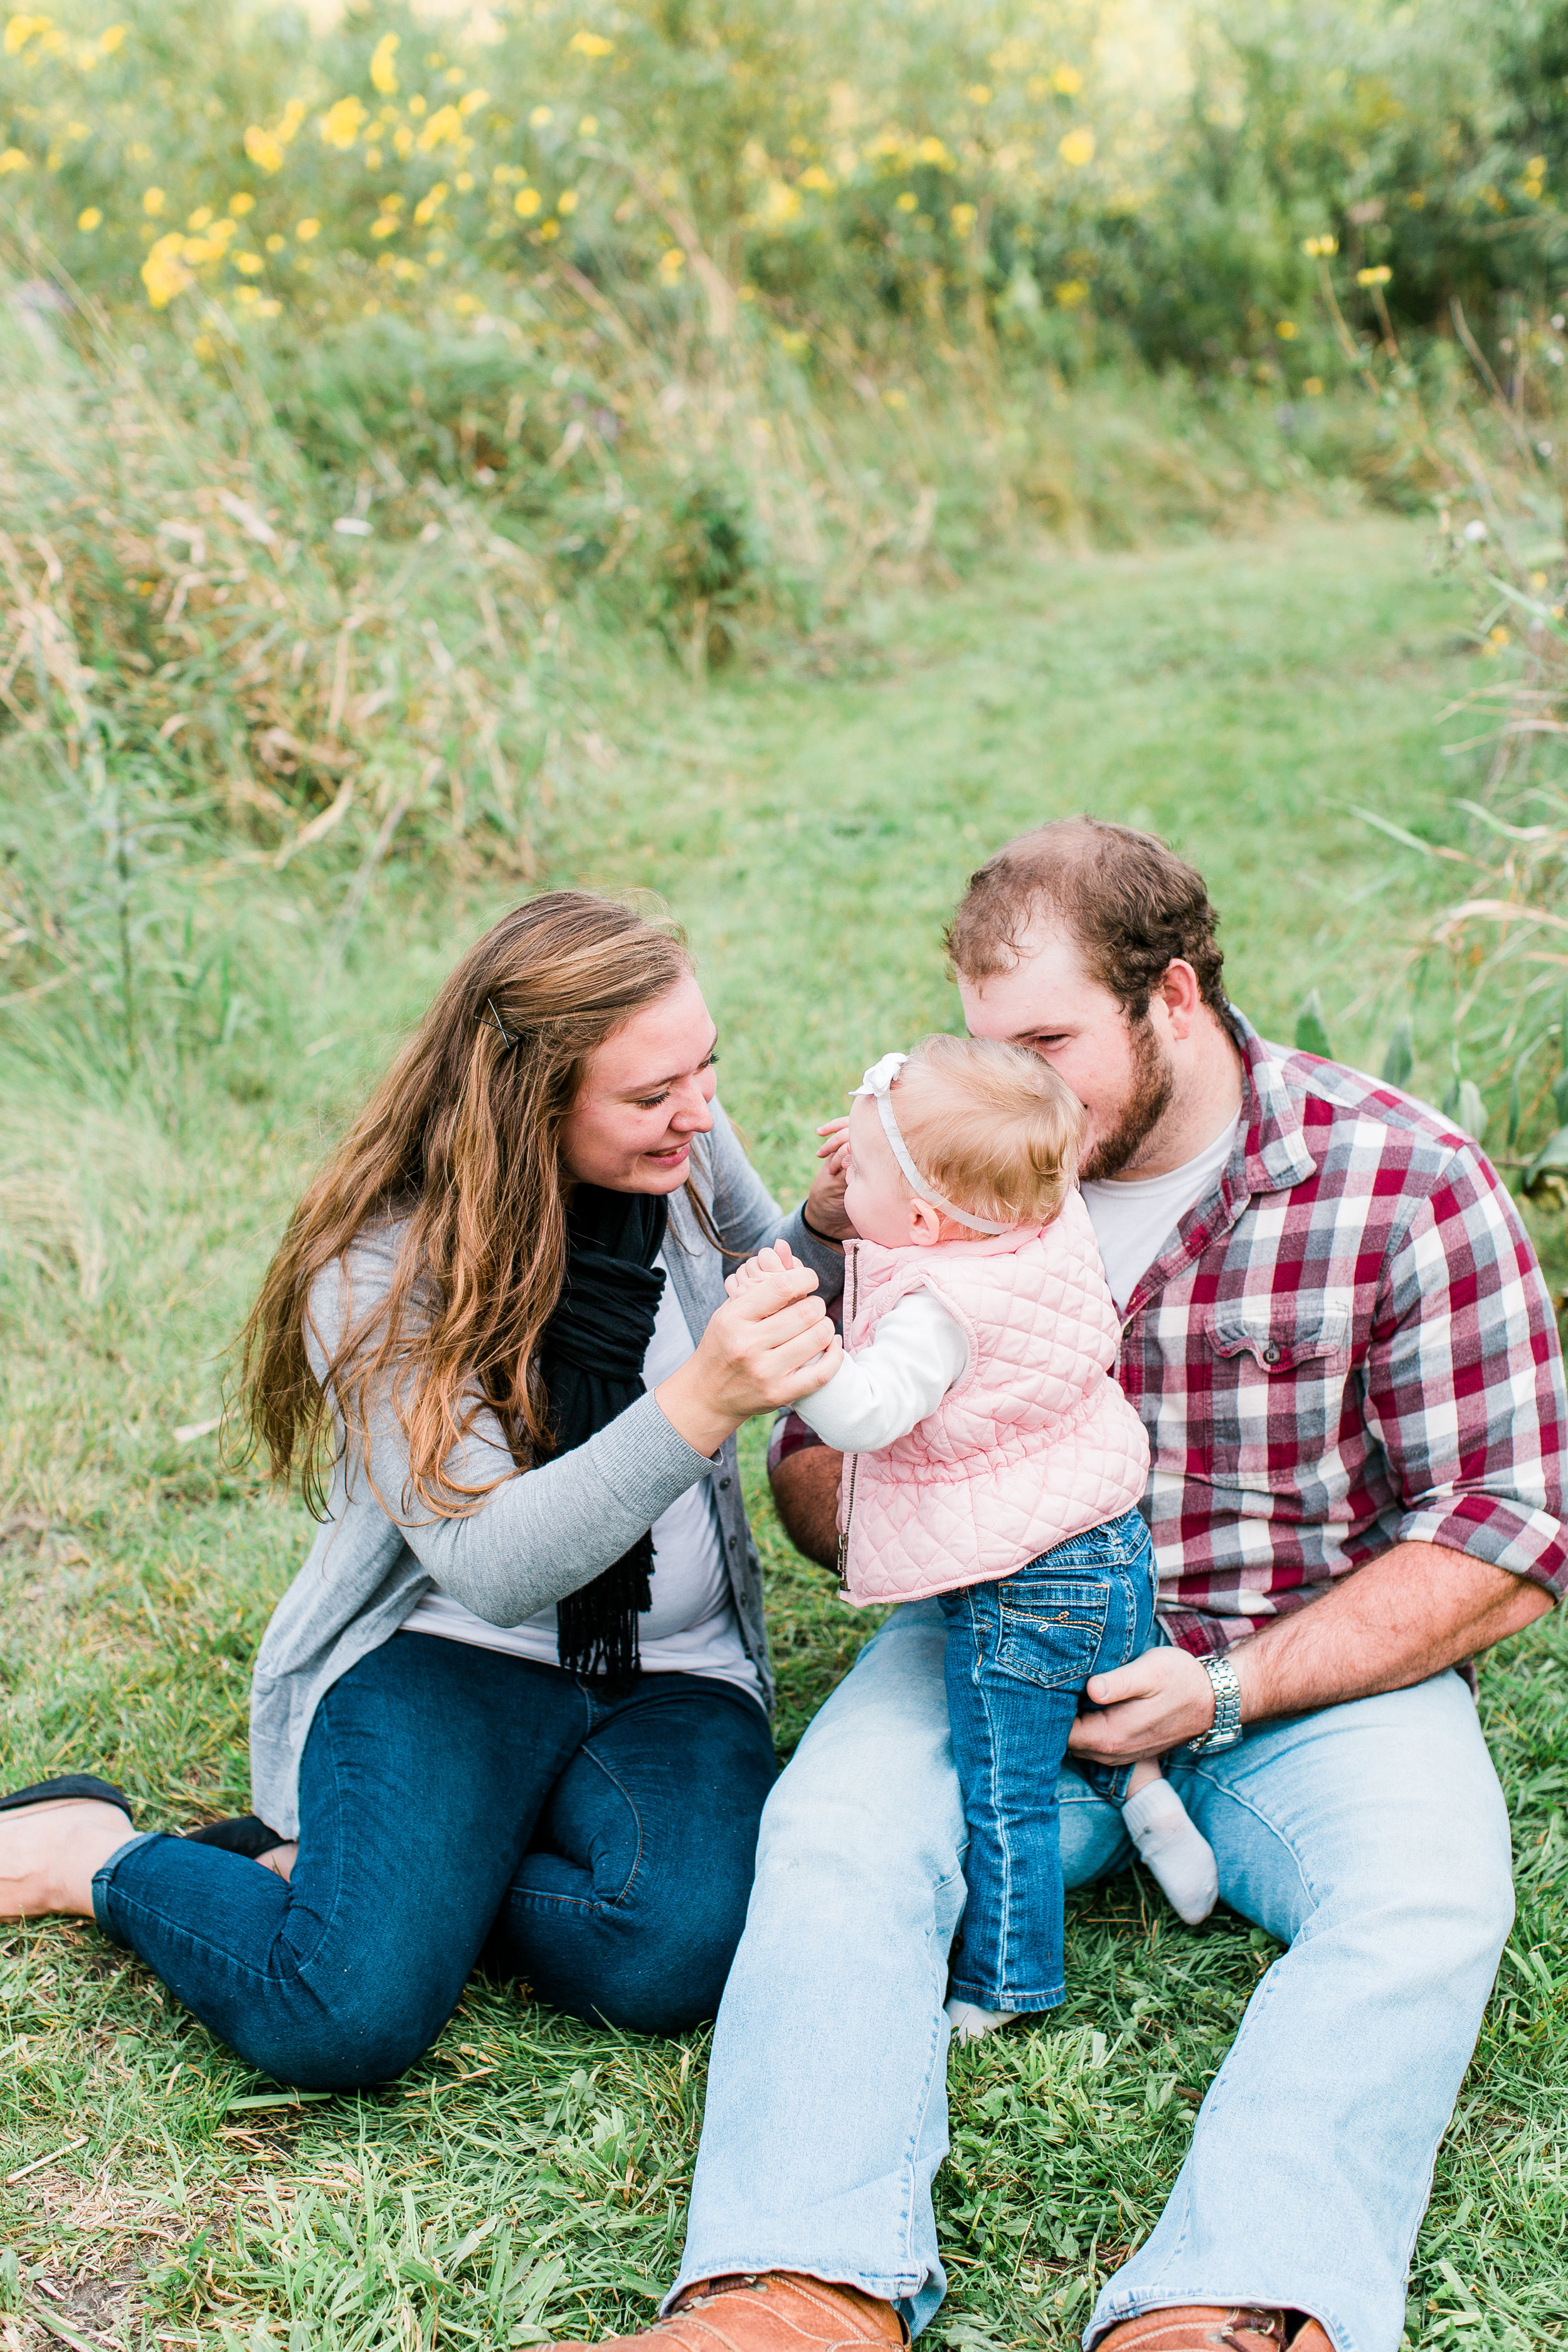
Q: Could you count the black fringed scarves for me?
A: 1